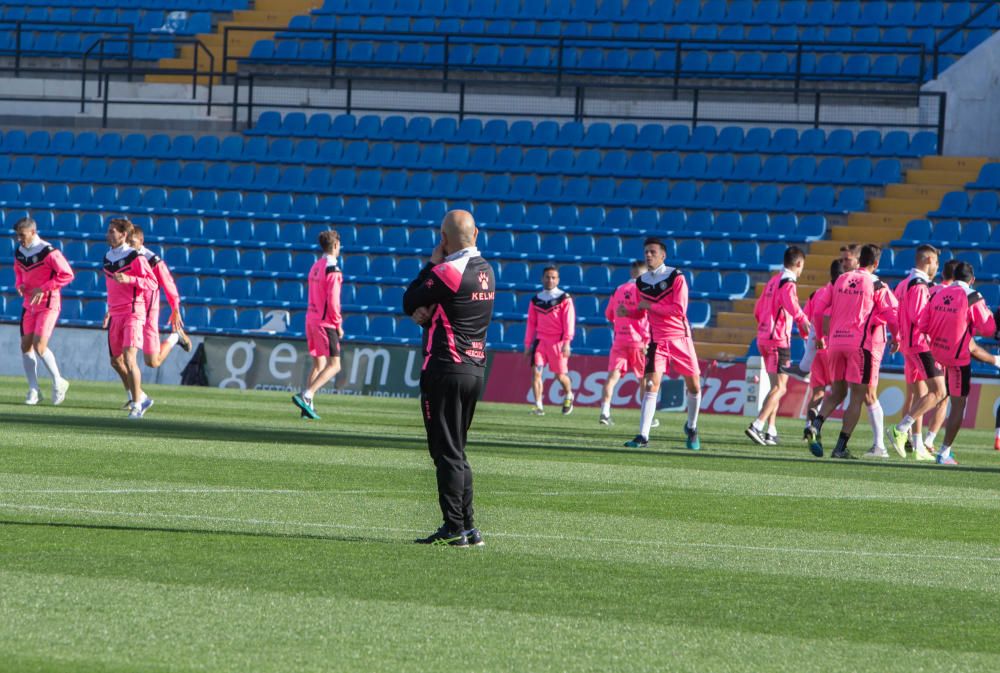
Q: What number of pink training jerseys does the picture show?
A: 14